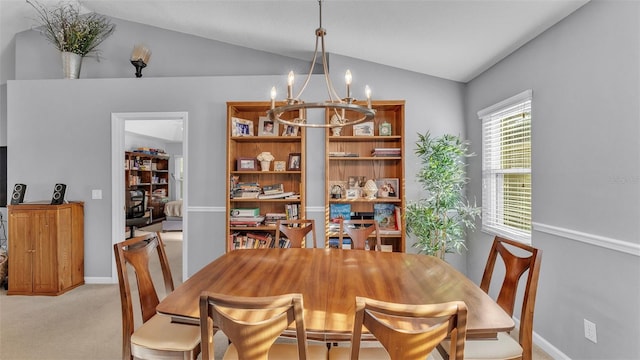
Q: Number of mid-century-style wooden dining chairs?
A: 6